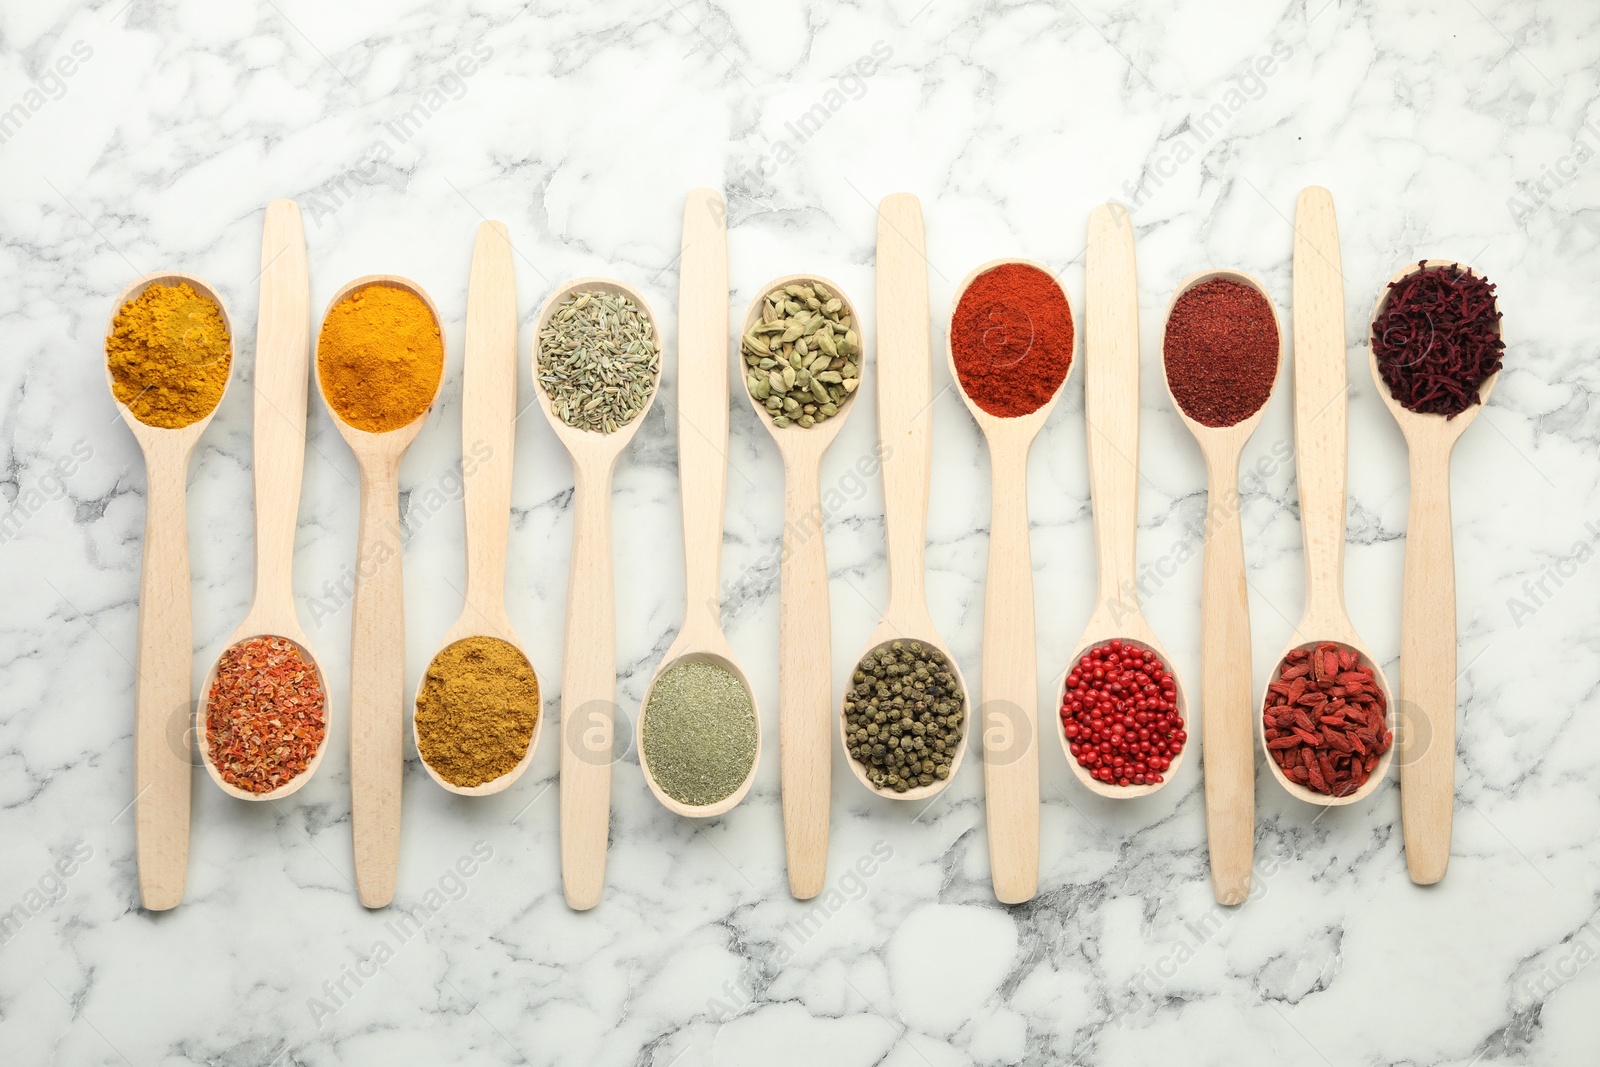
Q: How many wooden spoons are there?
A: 13